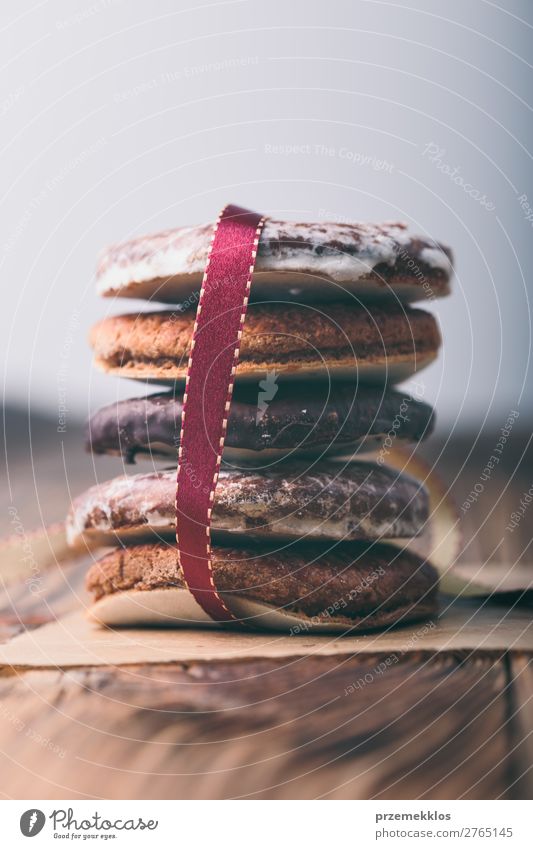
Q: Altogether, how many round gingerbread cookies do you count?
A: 5